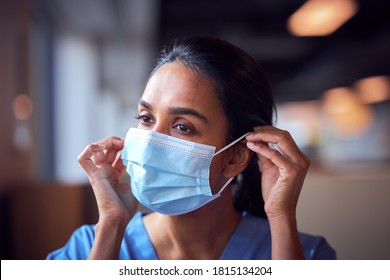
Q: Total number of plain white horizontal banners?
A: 1